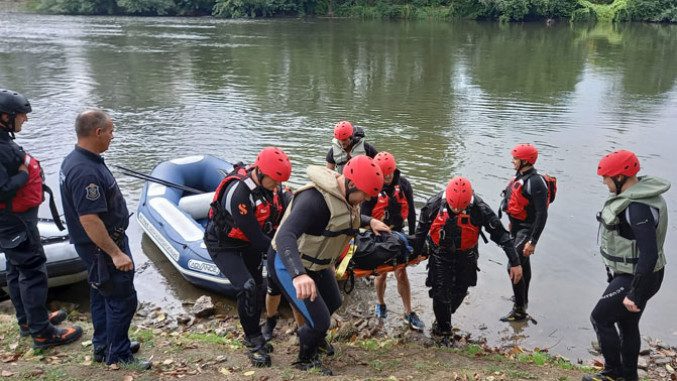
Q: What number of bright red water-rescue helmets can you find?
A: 7